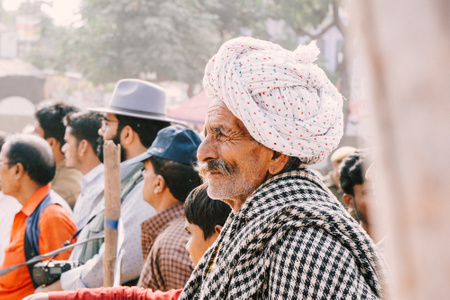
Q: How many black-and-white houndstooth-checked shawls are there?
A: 1